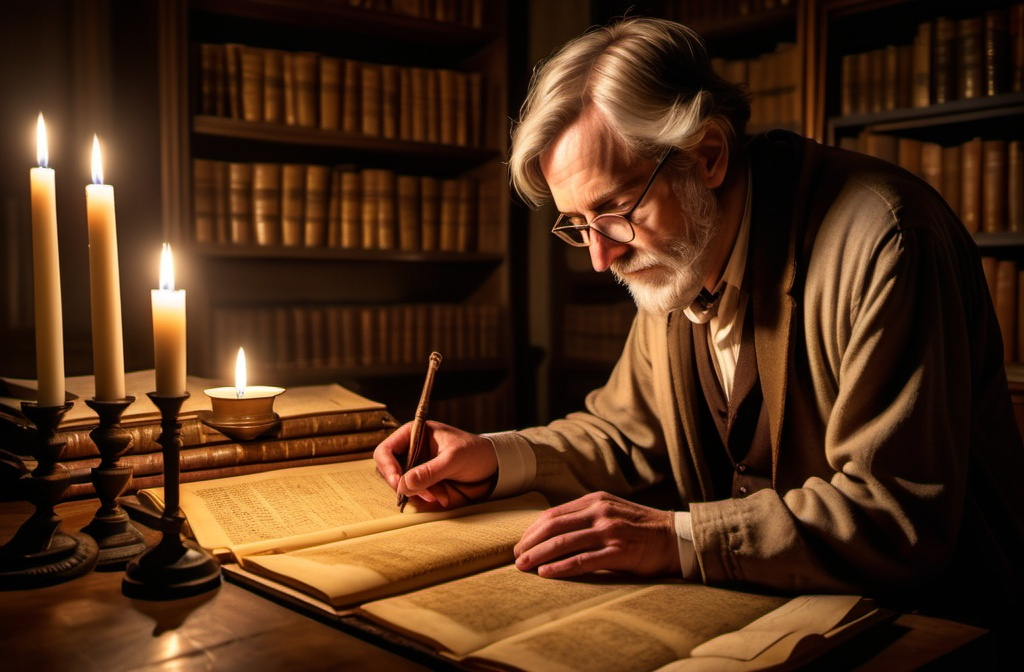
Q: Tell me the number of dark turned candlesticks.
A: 3